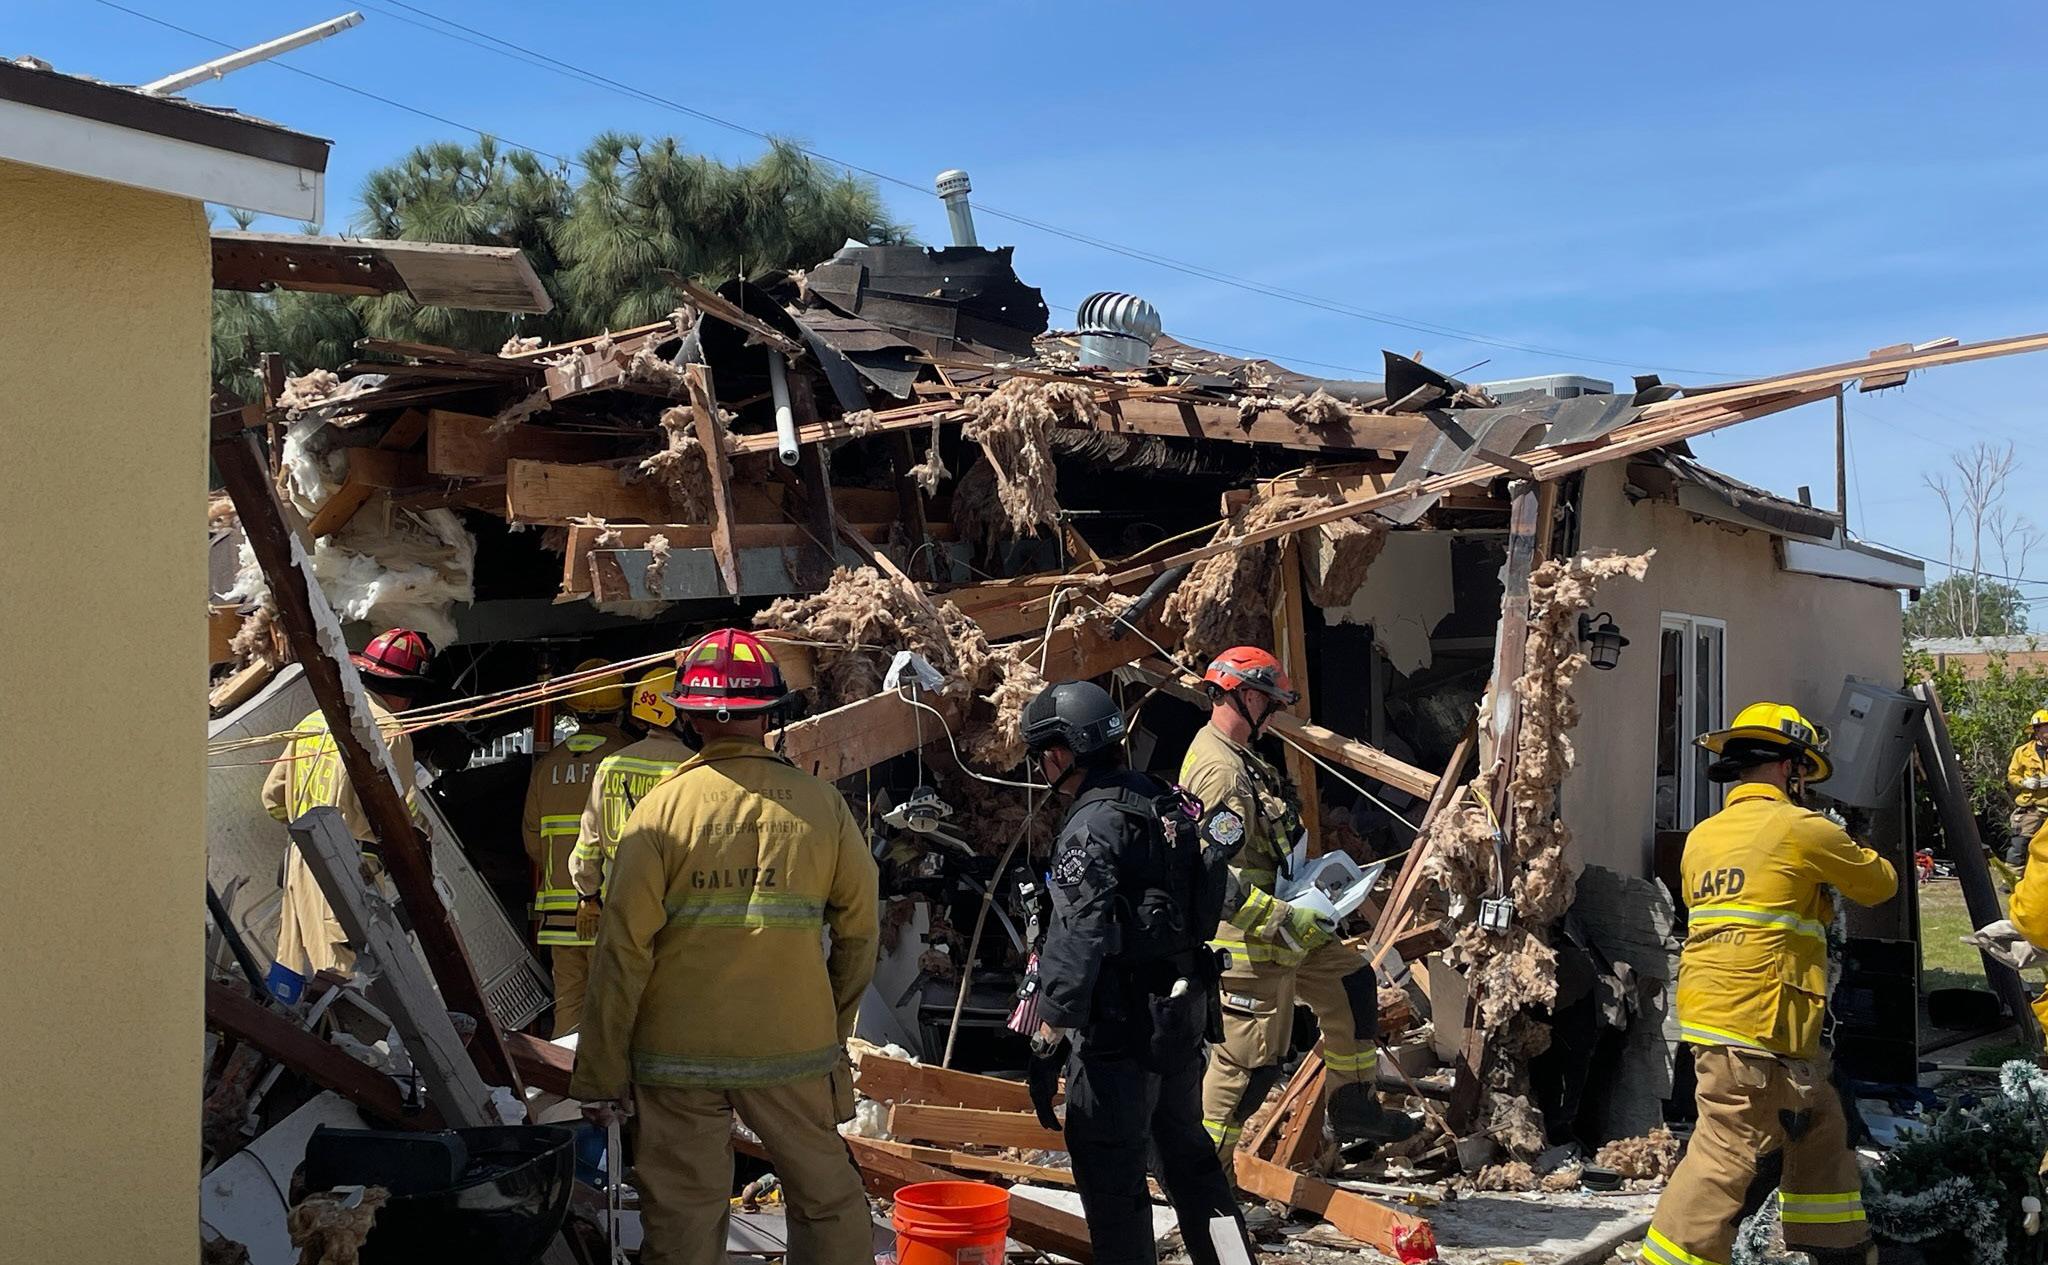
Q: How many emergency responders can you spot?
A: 9